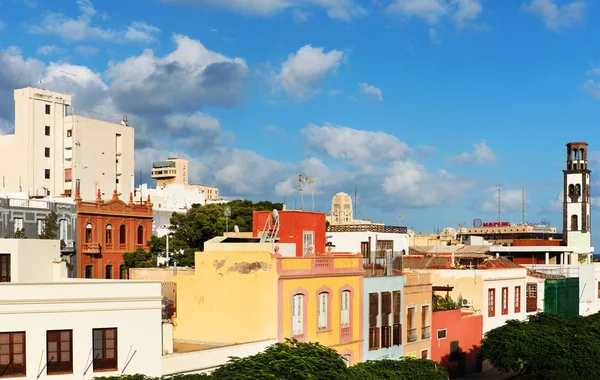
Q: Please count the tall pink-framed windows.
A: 3